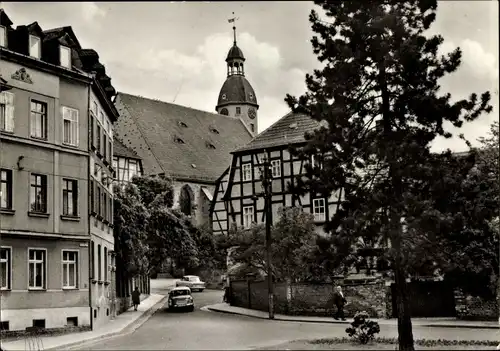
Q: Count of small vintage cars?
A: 2